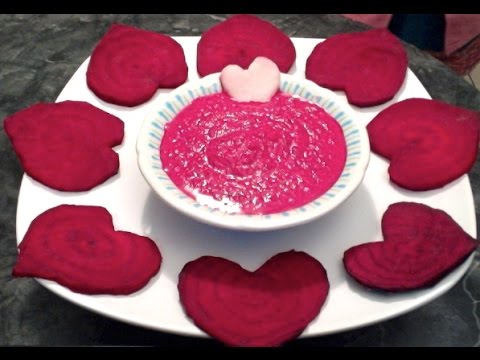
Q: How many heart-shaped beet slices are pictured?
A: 8